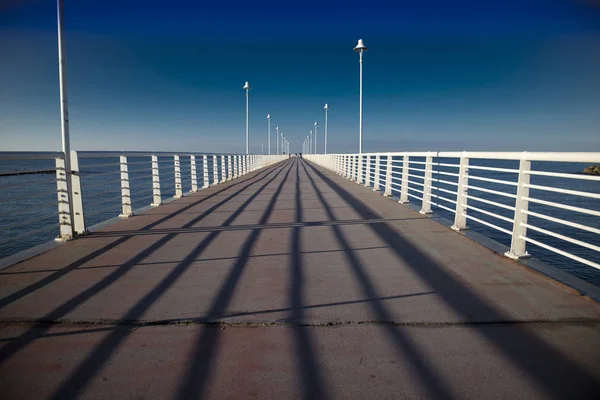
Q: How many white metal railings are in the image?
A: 2